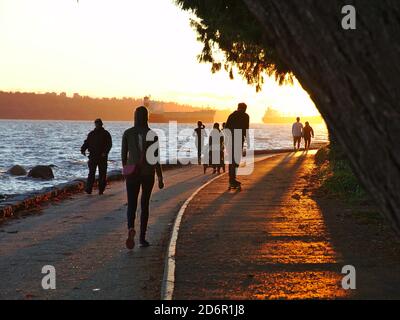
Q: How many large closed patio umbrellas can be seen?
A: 0